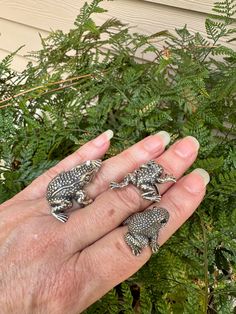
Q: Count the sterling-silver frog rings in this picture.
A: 3